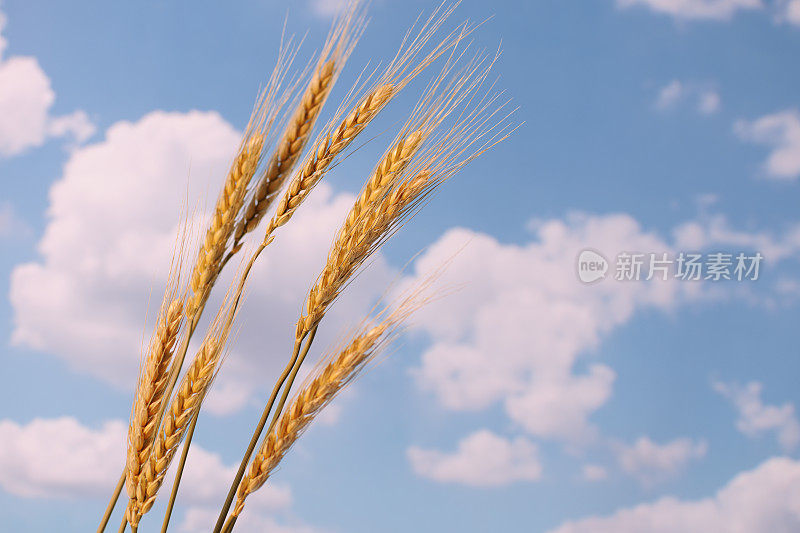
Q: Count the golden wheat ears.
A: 8